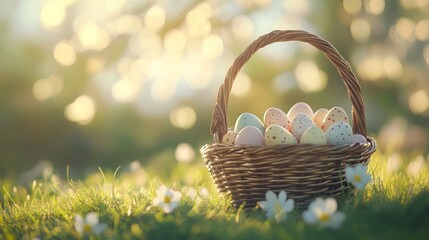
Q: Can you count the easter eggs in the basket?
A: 12